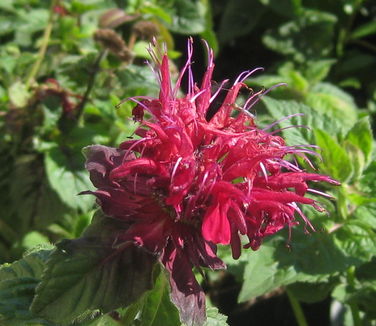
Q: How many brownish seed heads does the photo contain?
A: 2